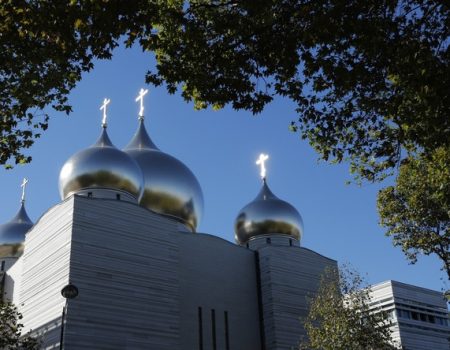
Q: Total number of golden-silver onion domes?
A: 4